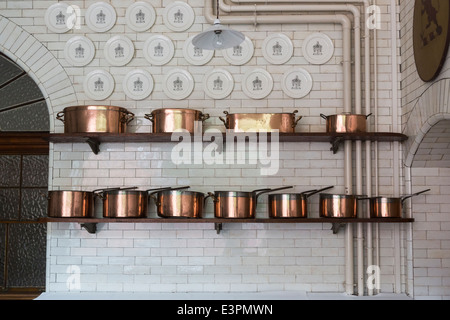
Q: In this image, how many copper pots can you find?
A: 11